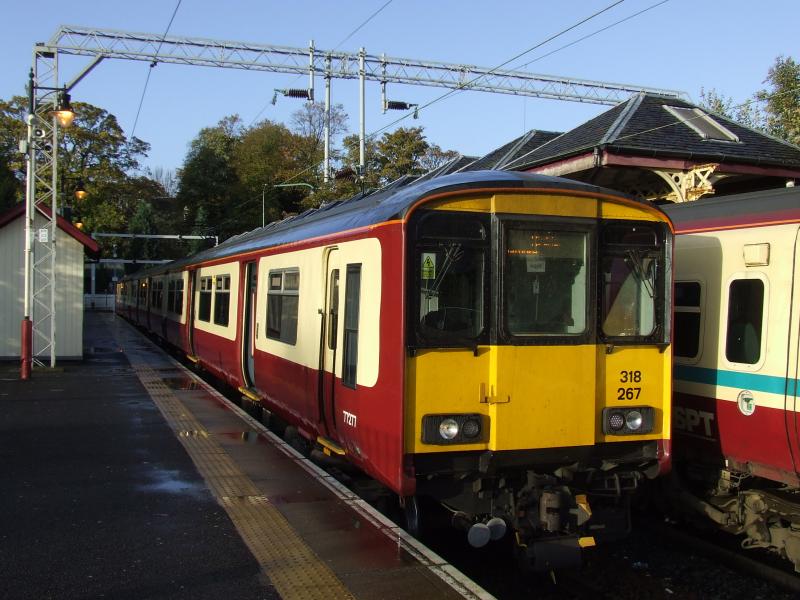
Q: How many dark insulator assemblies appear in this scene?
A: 2